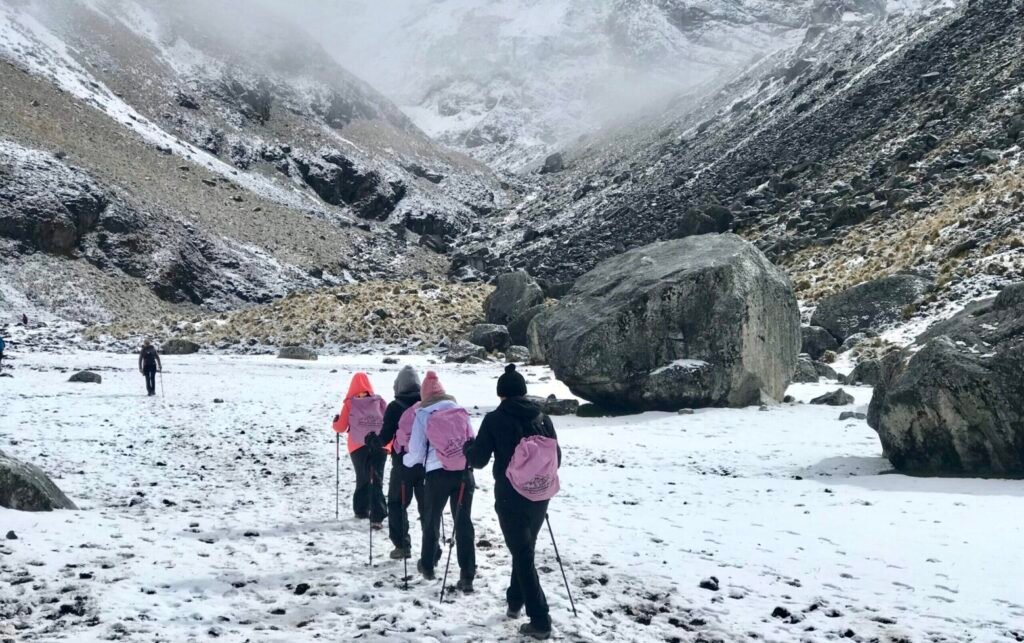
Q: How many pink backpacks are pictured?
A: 4